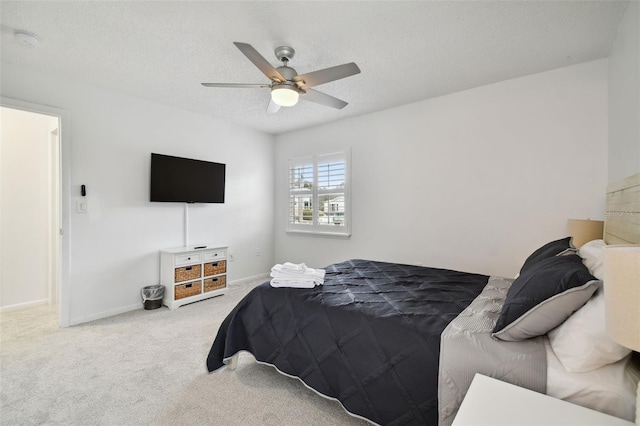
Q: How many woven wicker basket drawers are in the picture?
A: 4